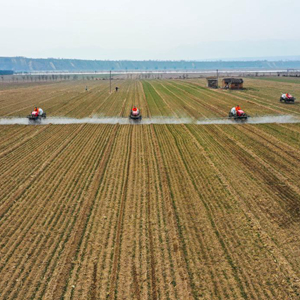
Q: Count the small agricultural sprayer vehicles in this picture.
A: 4